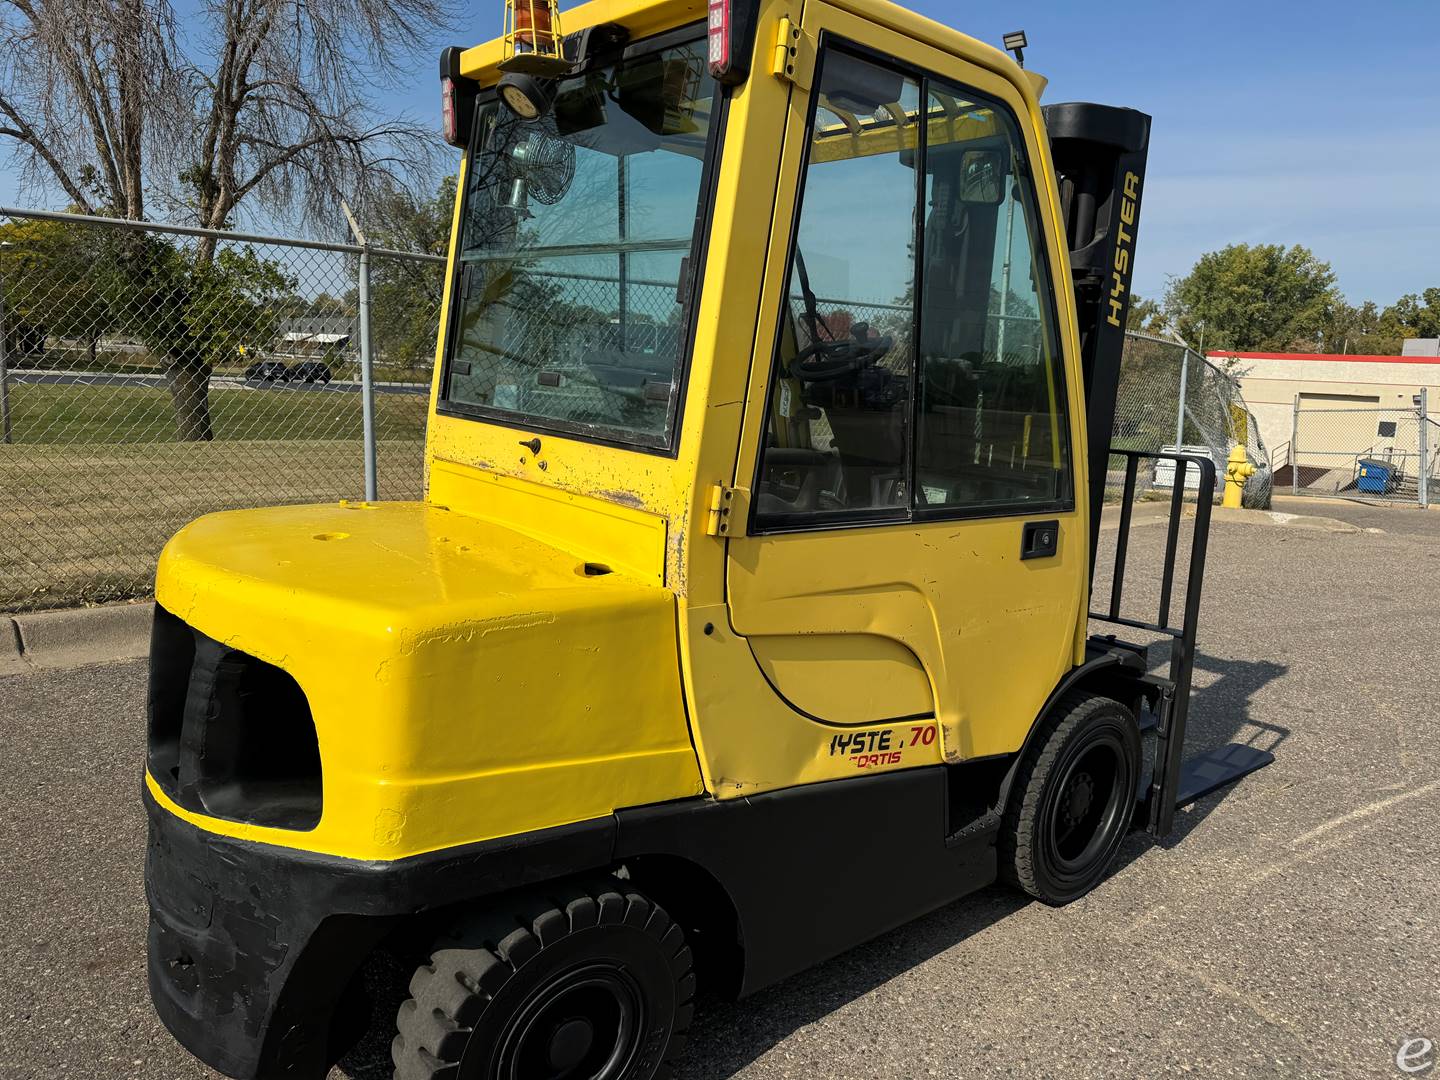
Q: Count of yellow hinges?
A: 2